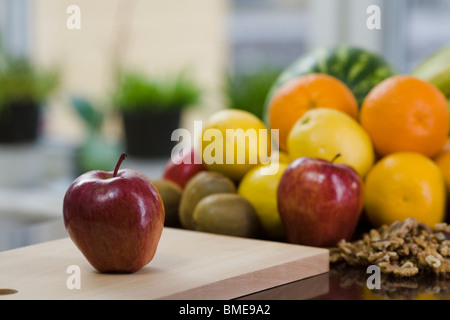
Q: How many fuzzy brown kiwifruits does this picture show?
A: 3